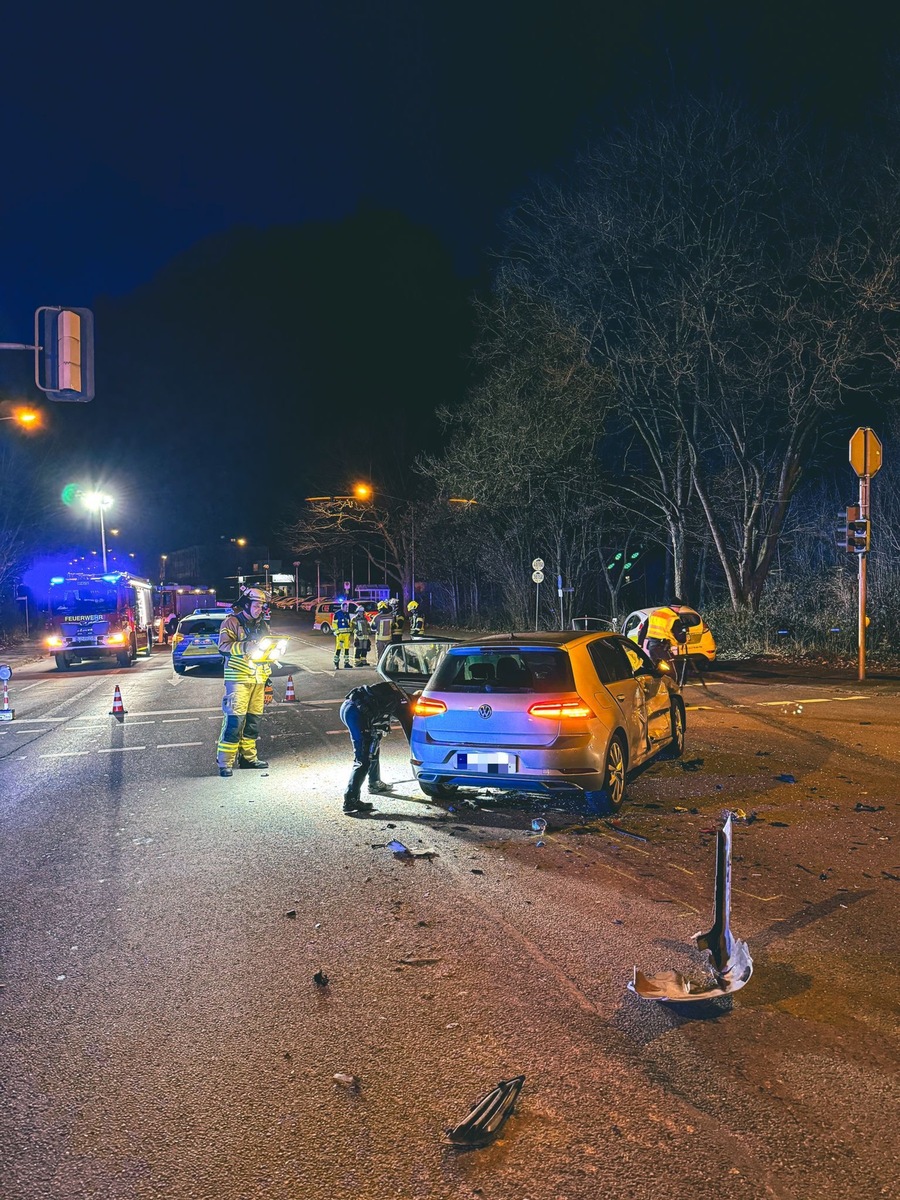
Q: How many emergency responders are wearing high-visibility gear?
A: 7